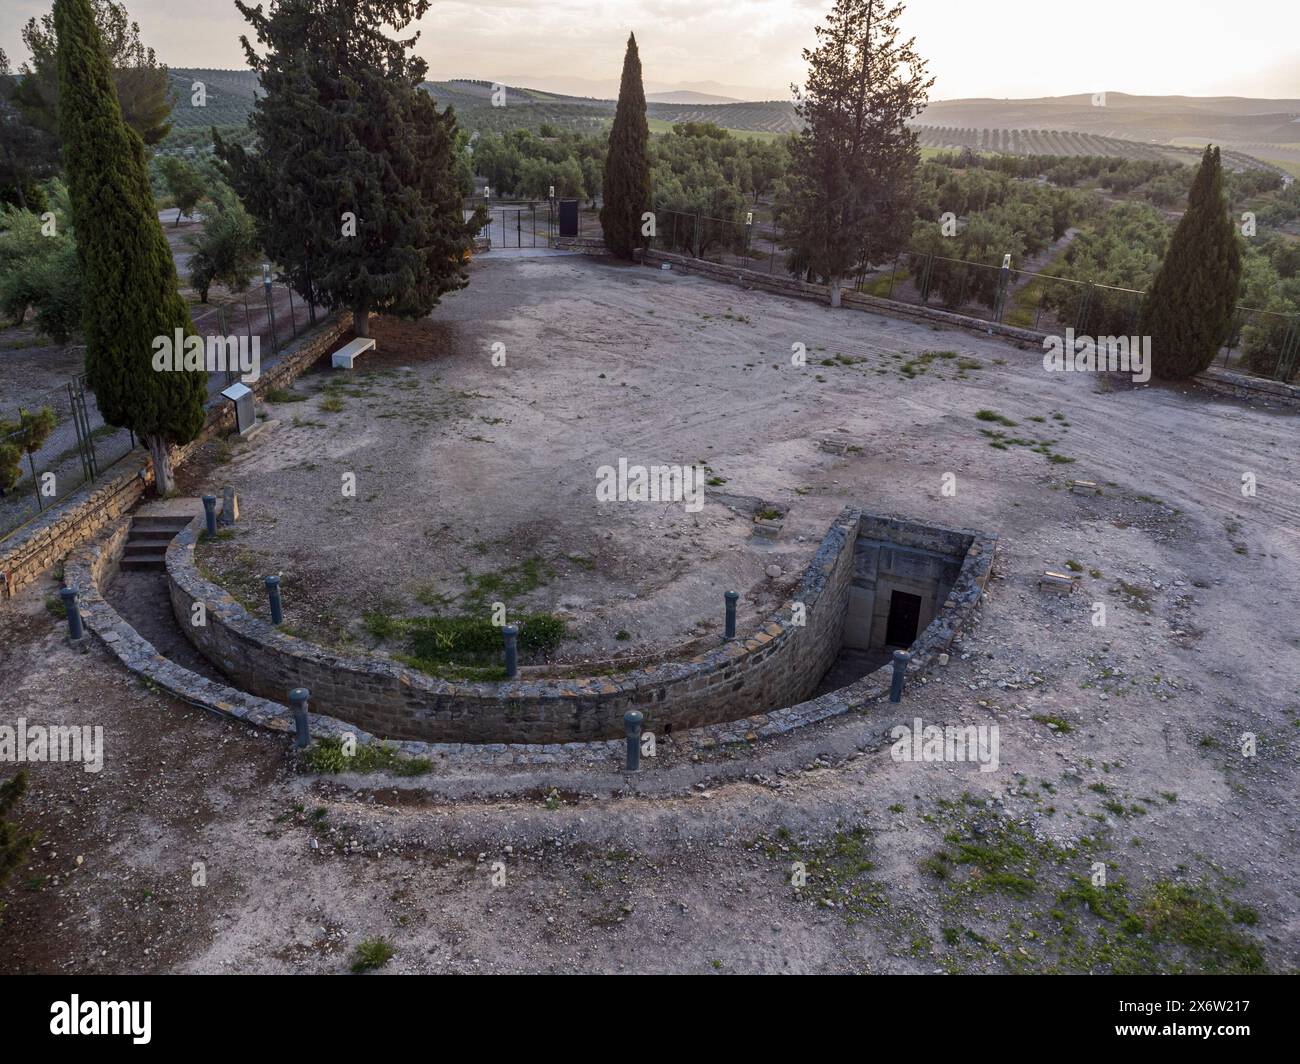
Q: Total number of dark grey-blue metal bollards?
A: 8